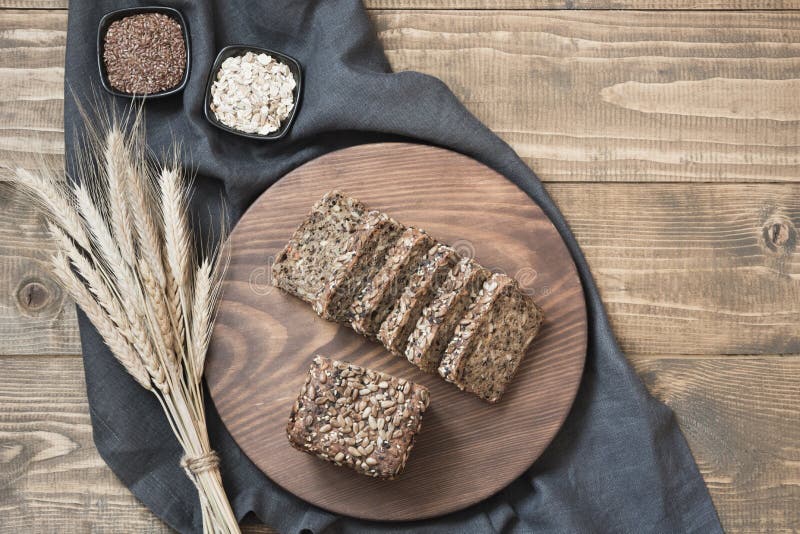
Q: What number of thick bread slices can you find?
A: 6